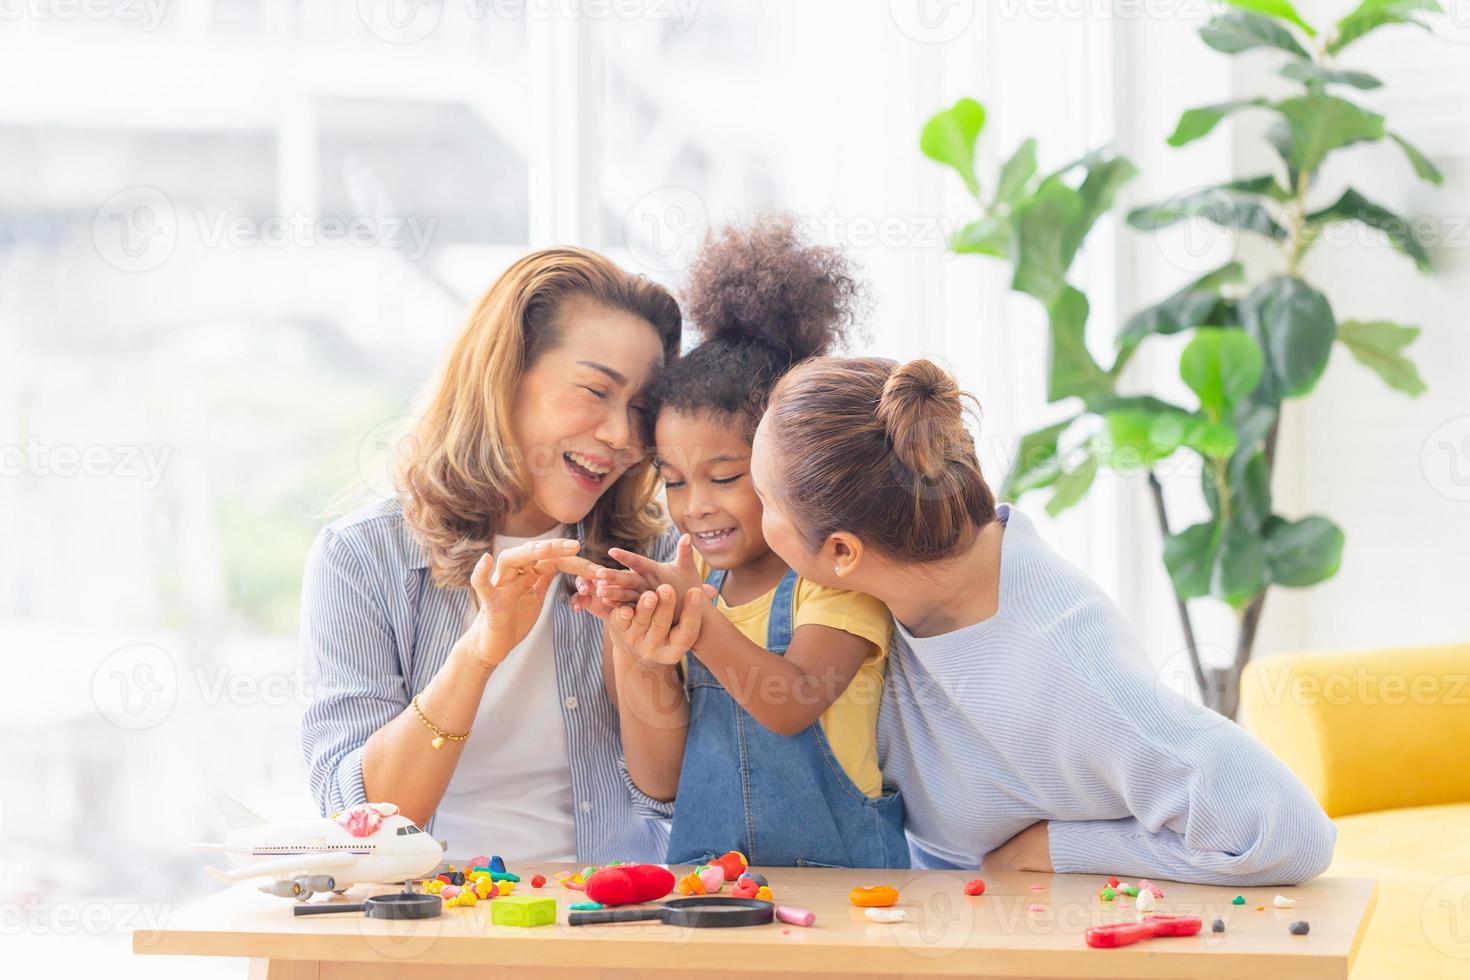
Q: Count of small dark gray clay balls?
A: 2